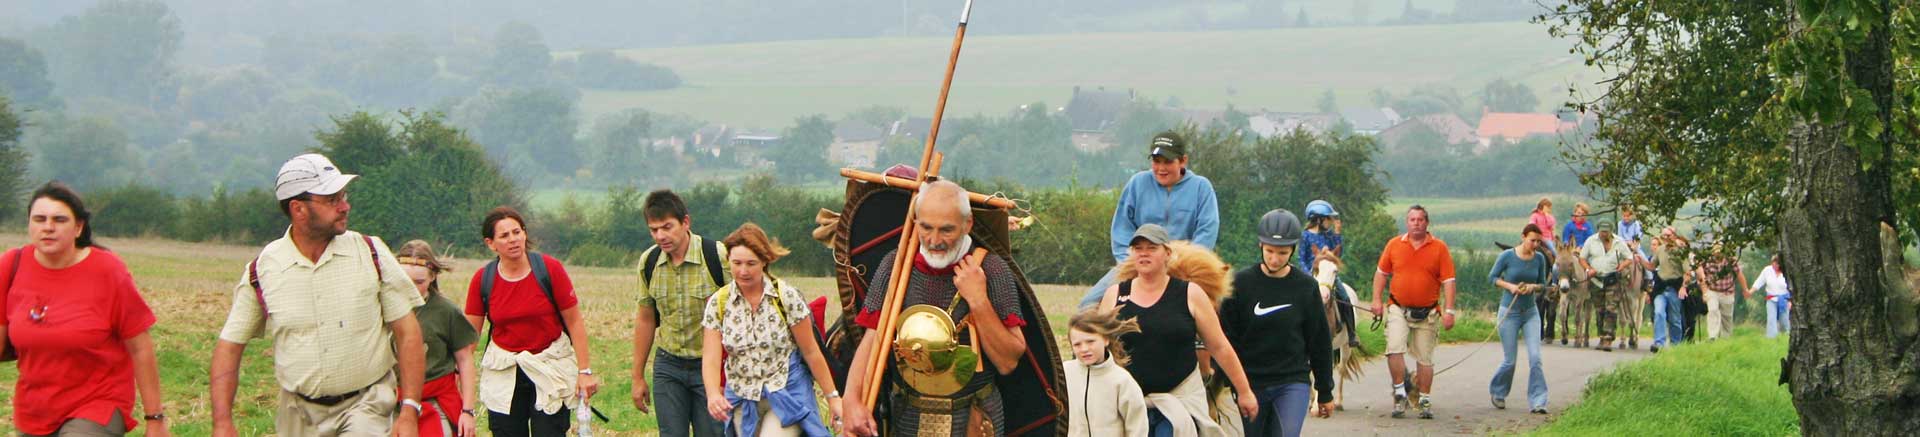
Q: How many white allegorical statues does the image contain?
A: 0